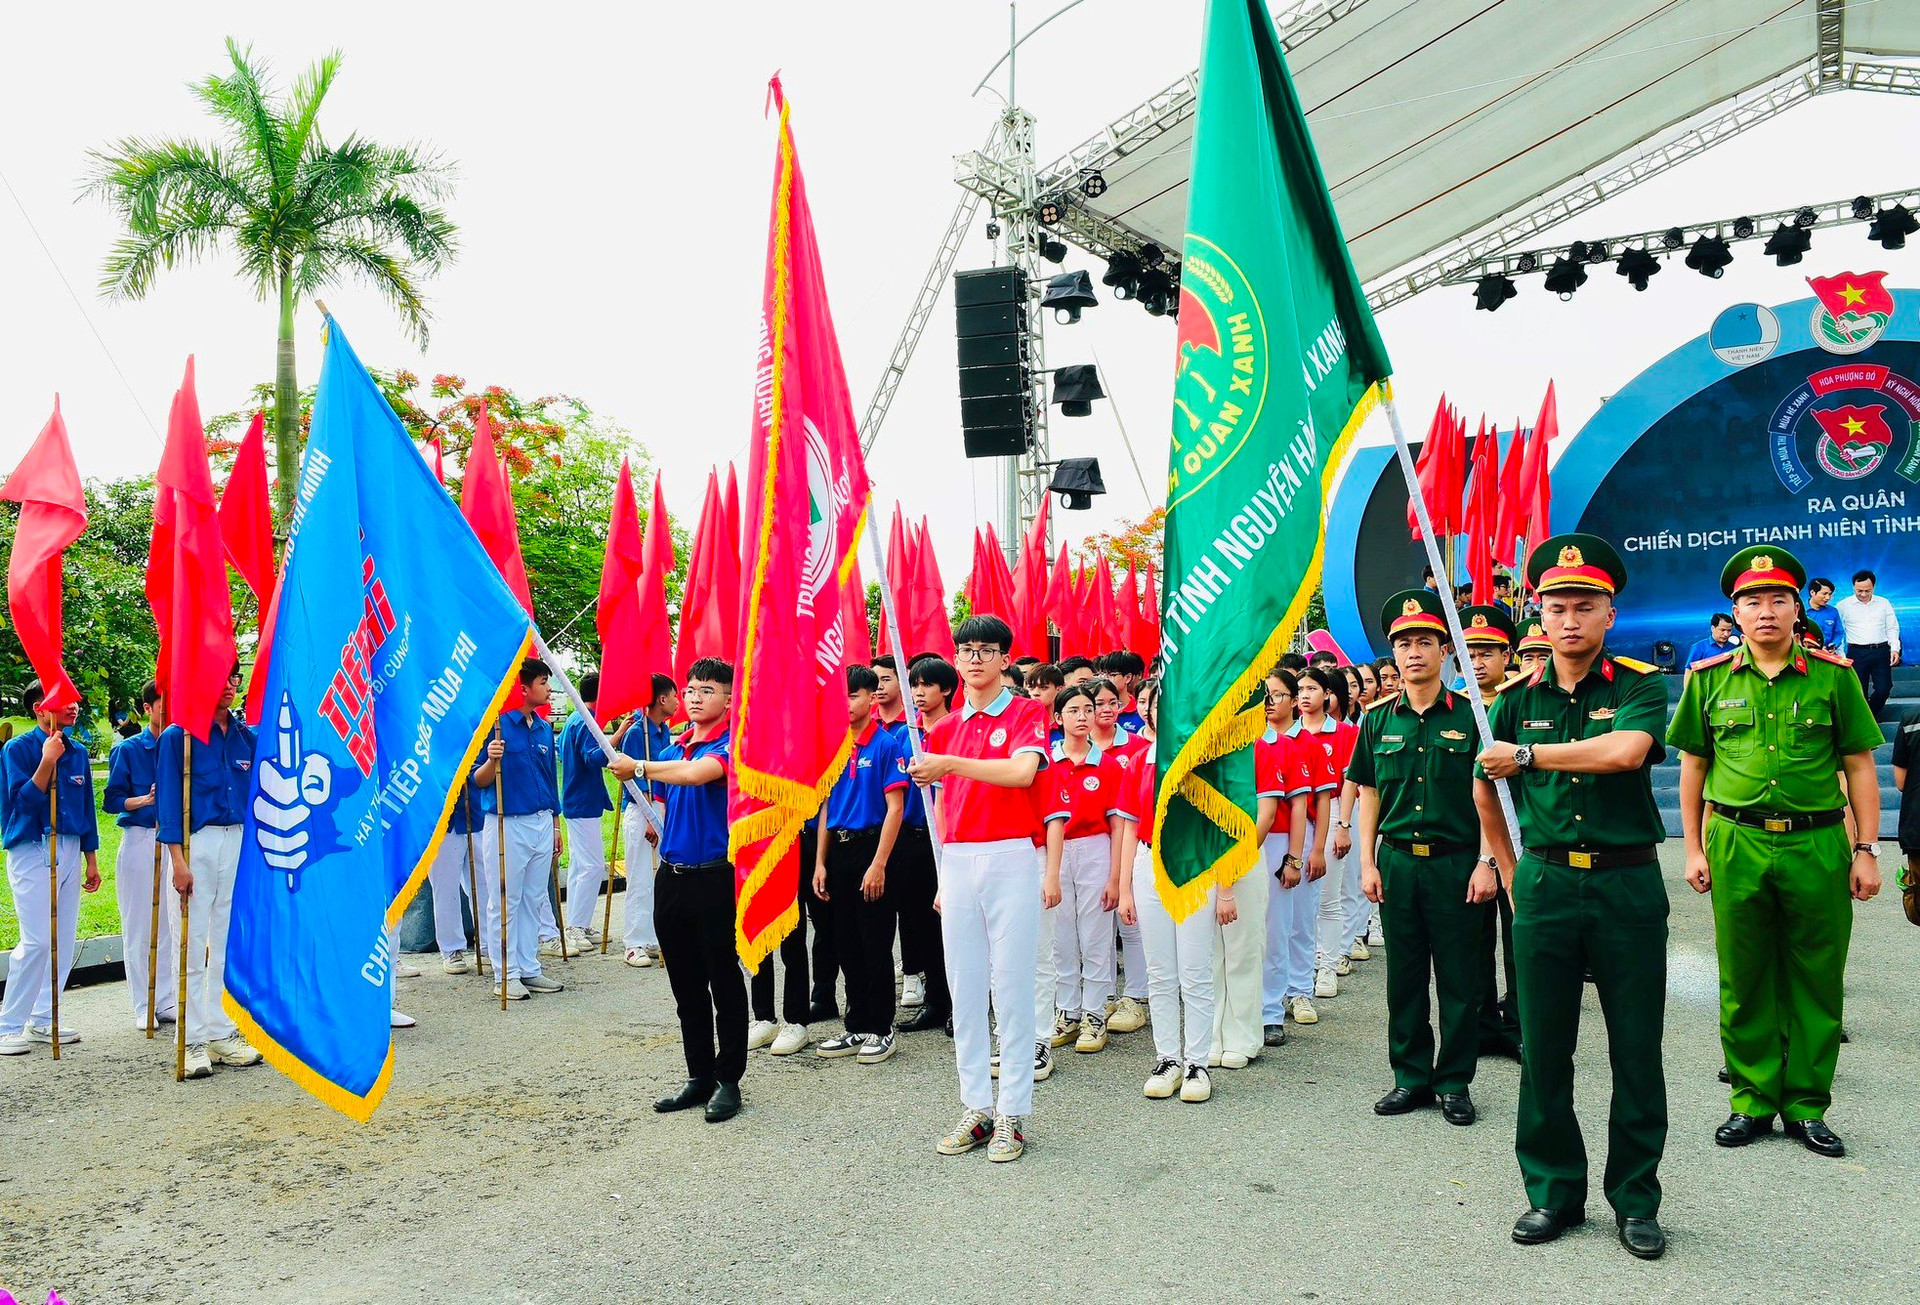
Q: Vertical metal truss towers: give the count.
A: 1